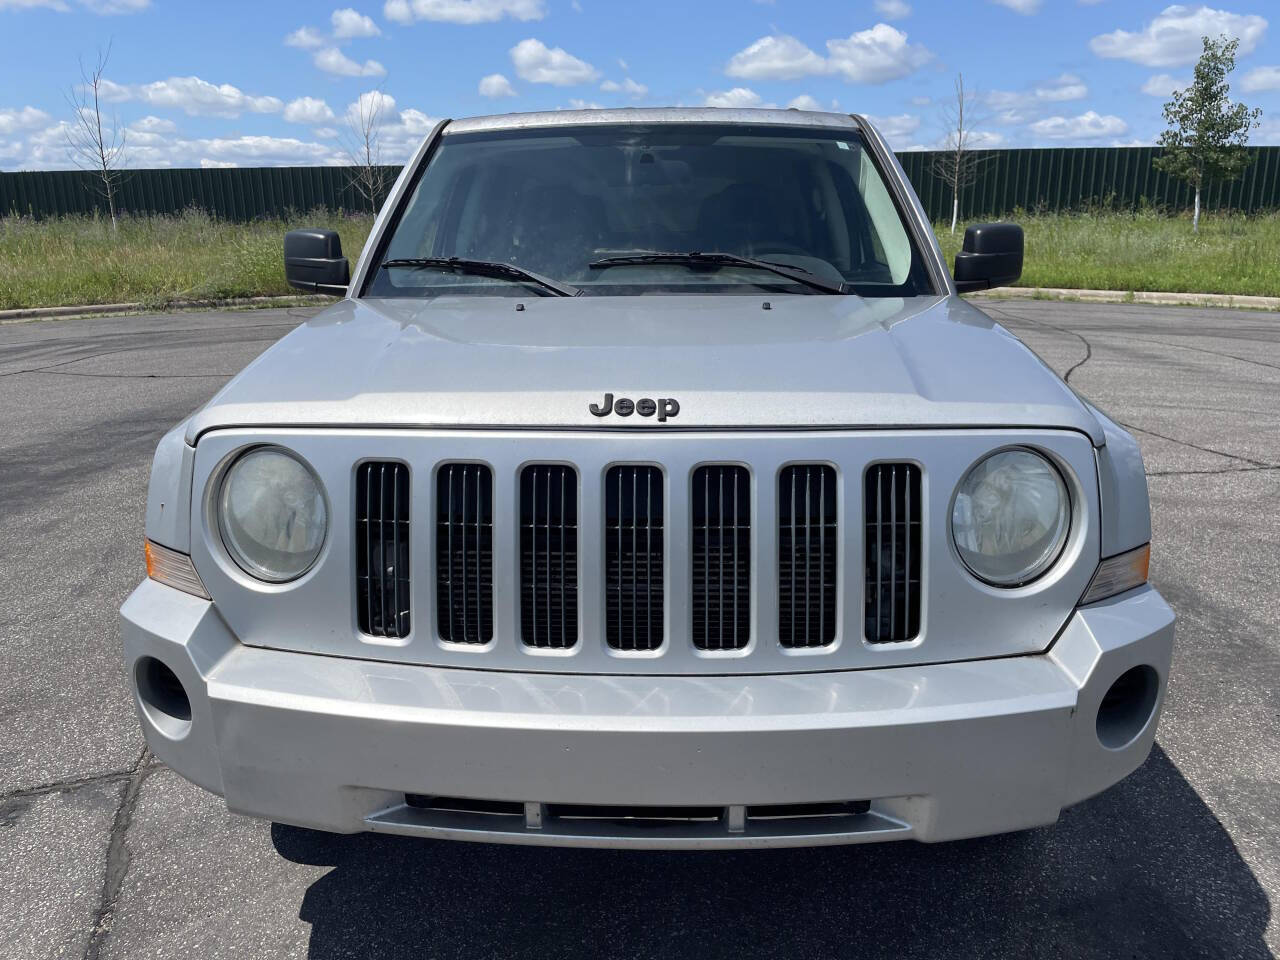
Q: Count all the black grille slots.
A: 7